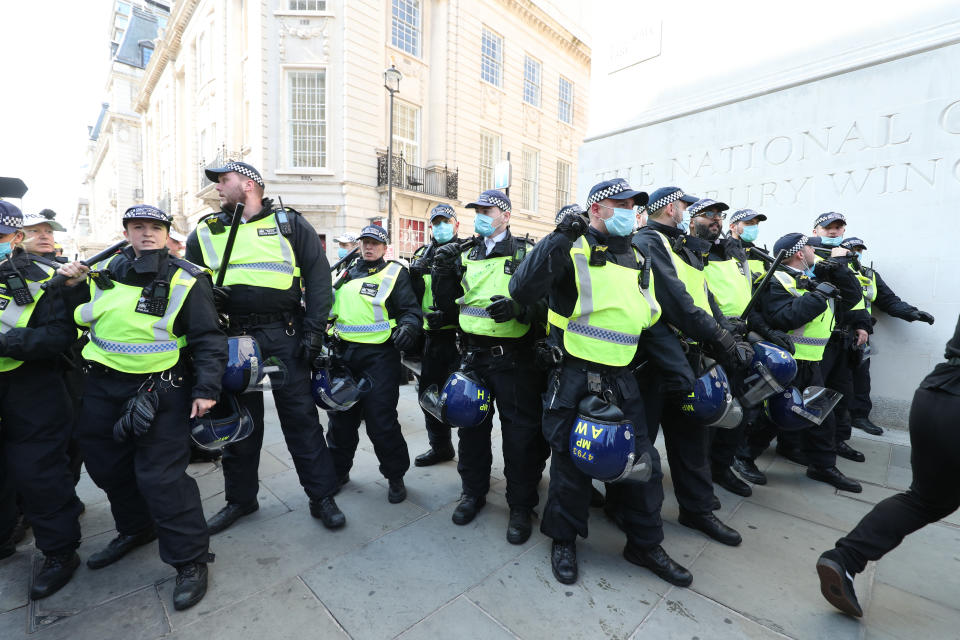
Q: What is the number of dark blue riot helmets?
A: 8